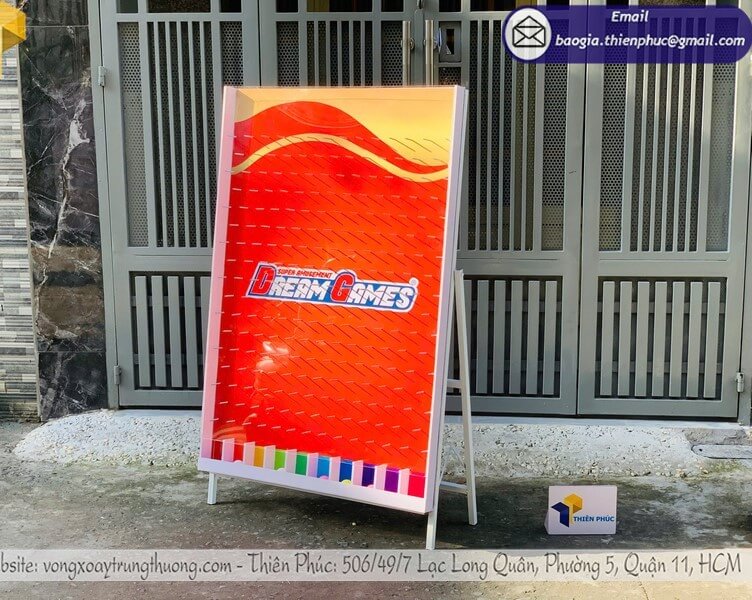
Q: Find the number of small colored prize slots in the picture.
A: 10